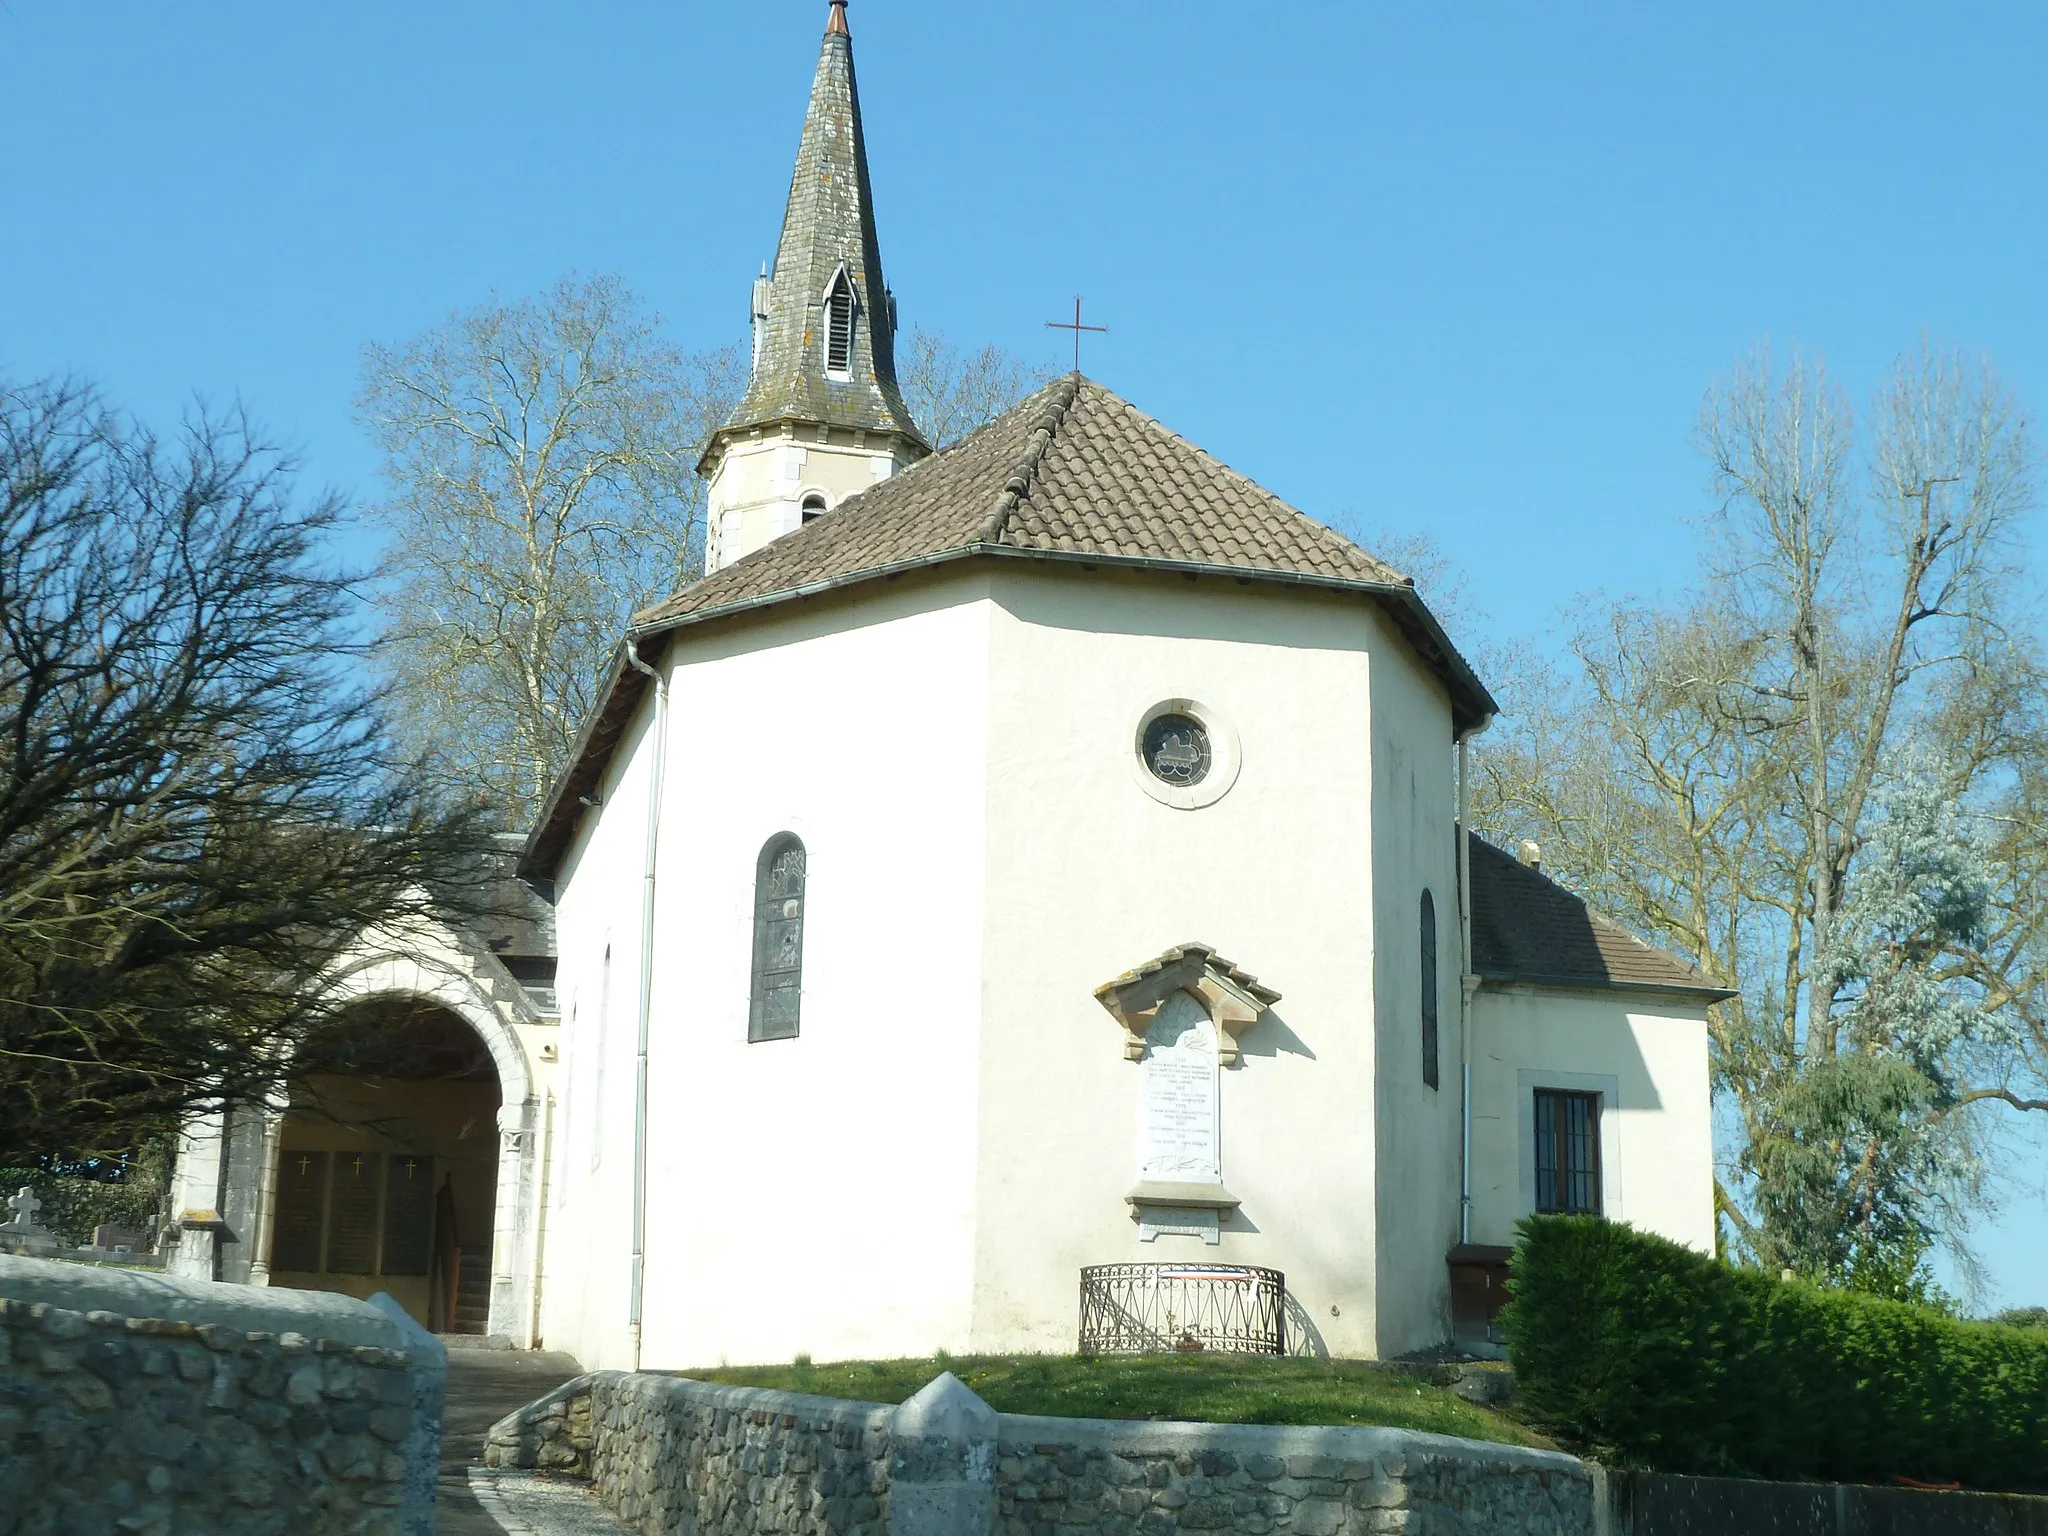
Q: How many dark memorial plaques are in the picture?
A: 3